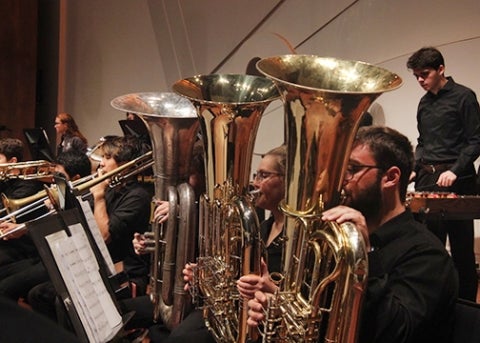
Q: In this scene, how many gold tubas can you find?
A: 2